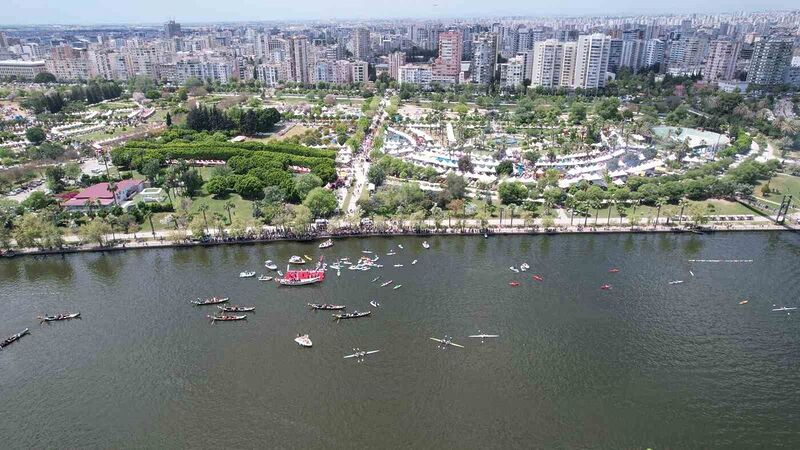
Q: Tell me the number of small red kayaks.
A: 4